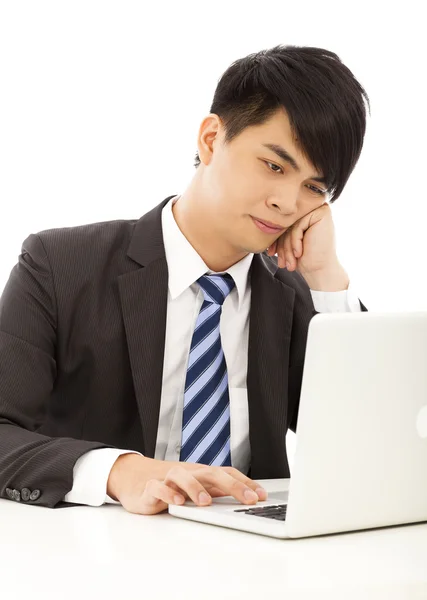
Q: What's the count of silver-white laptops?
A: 1